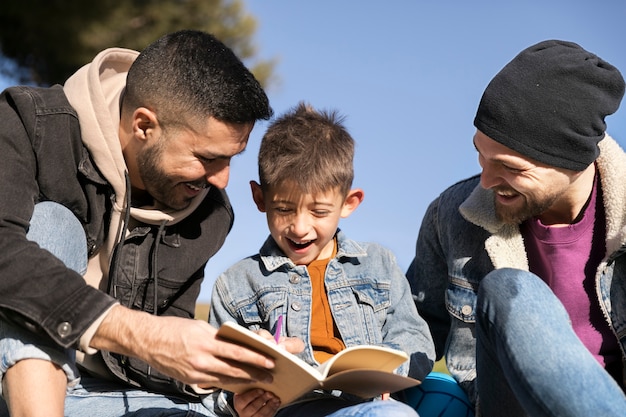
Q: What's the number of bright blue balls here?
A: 1